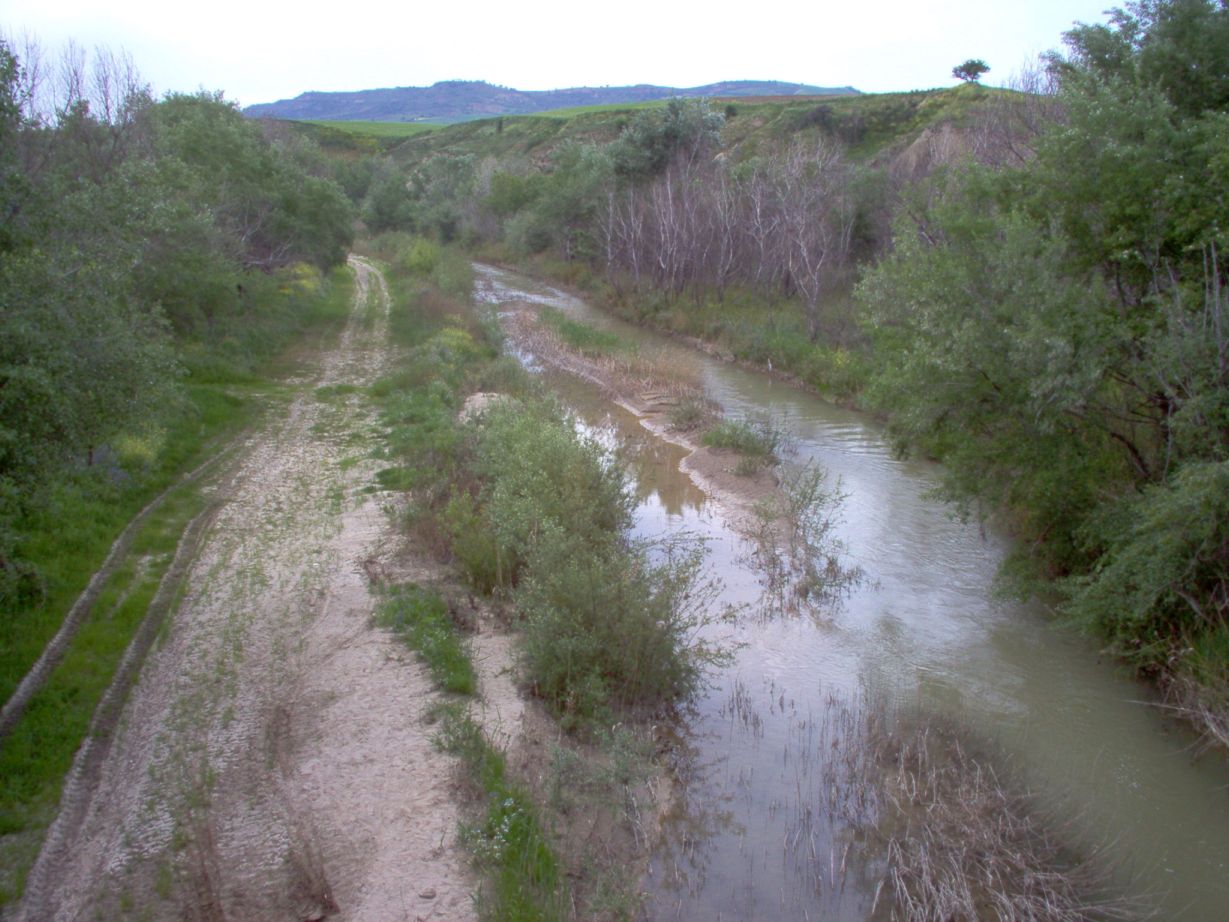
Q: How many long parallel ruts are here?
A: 2